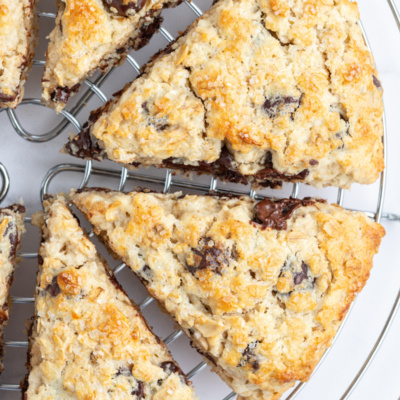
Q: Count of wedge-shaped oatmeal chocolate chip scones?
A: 6